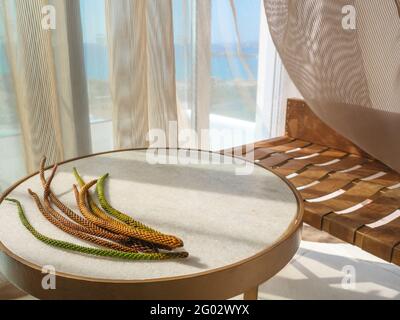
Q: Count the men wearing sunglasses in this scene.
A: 0